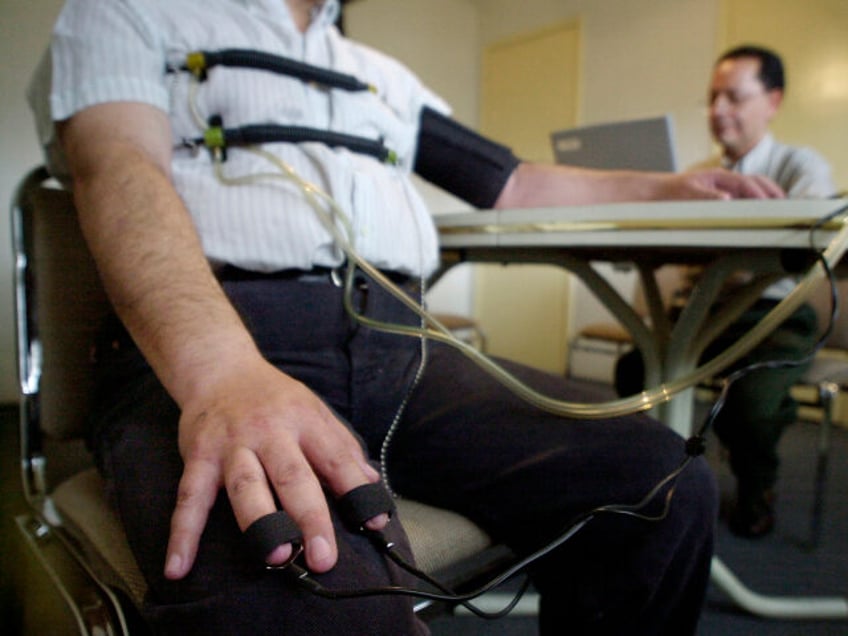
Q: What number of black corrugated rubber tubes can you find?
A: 2